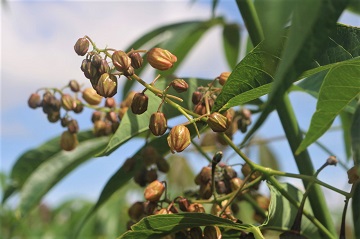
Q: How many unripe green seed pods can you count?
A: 0